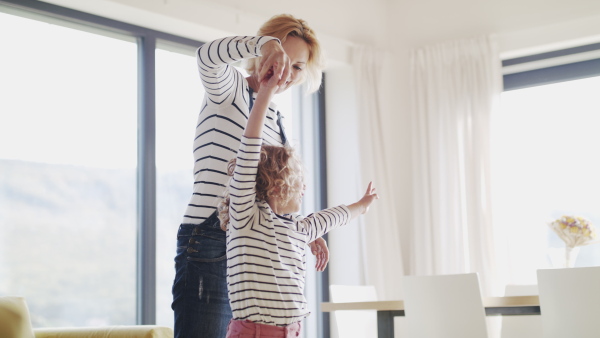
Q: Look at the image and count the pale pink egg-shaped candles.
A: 0